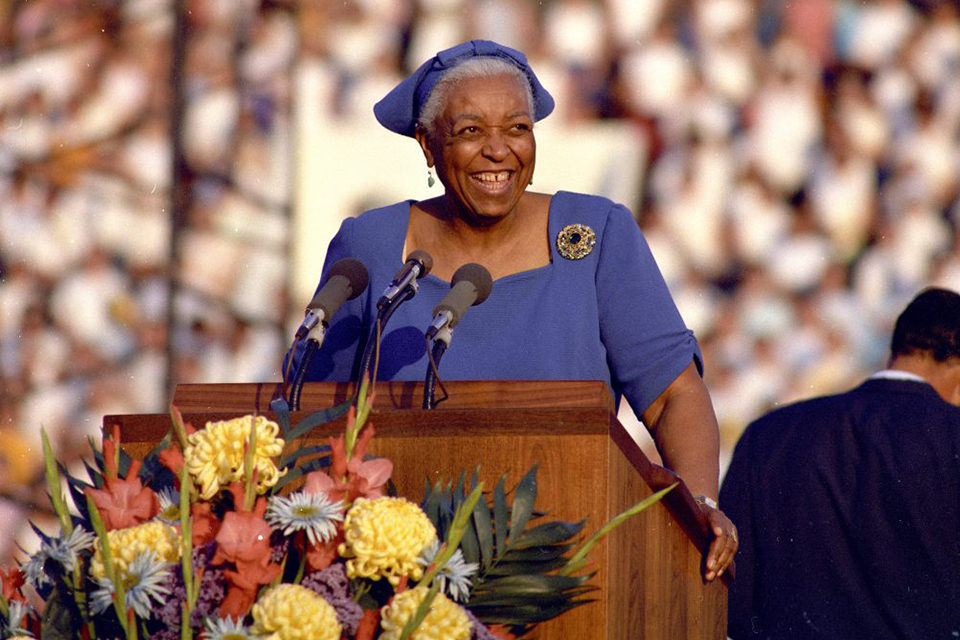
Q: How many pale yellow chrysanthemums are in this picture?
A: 5